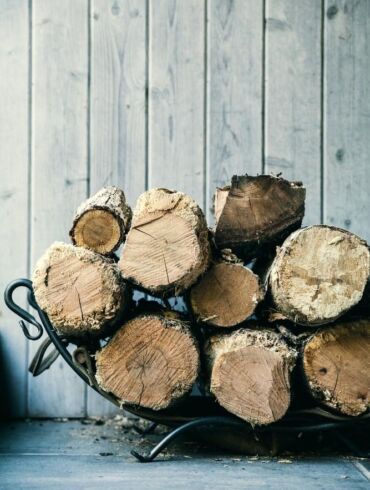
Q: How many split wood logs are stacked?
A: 9